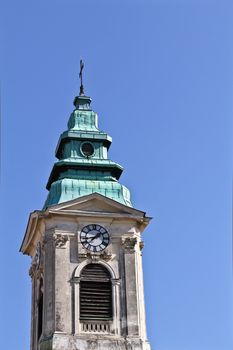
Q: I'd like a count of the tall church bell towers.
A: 1